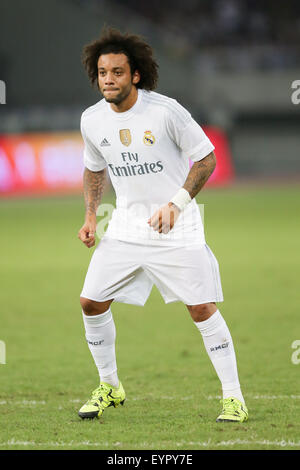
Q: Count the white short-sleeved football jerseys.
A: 1